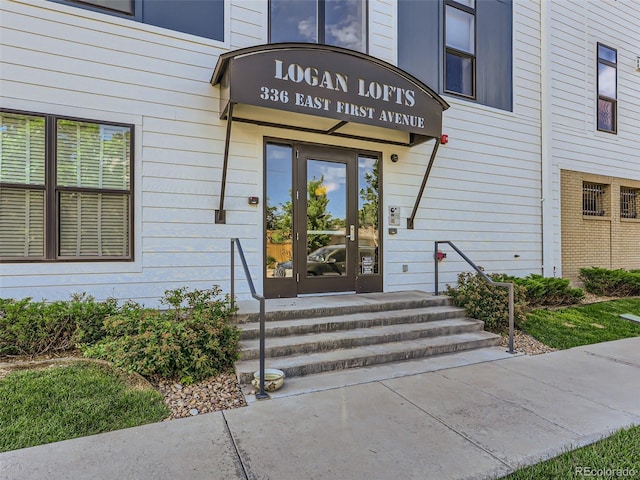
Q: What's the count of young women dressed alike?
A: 0